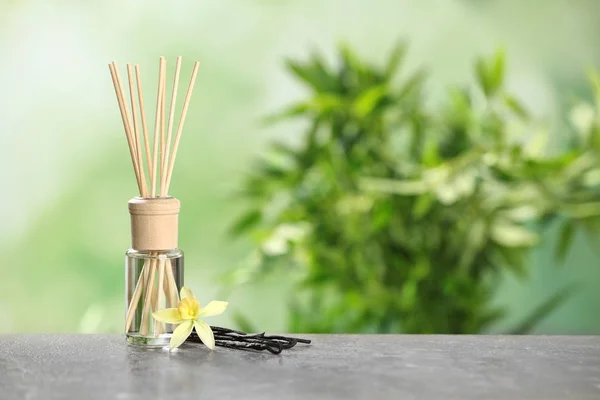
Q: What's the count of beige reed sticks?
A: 8